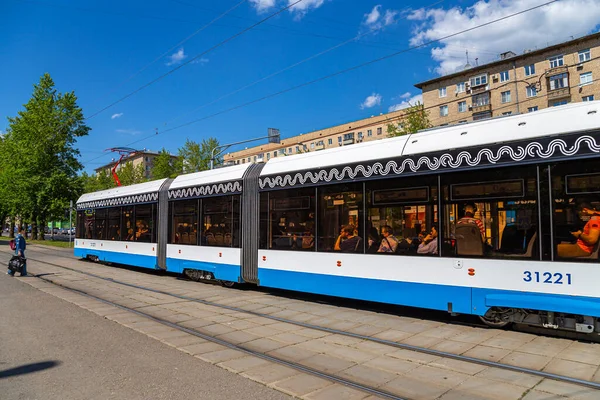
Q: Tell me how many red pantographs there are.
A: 1